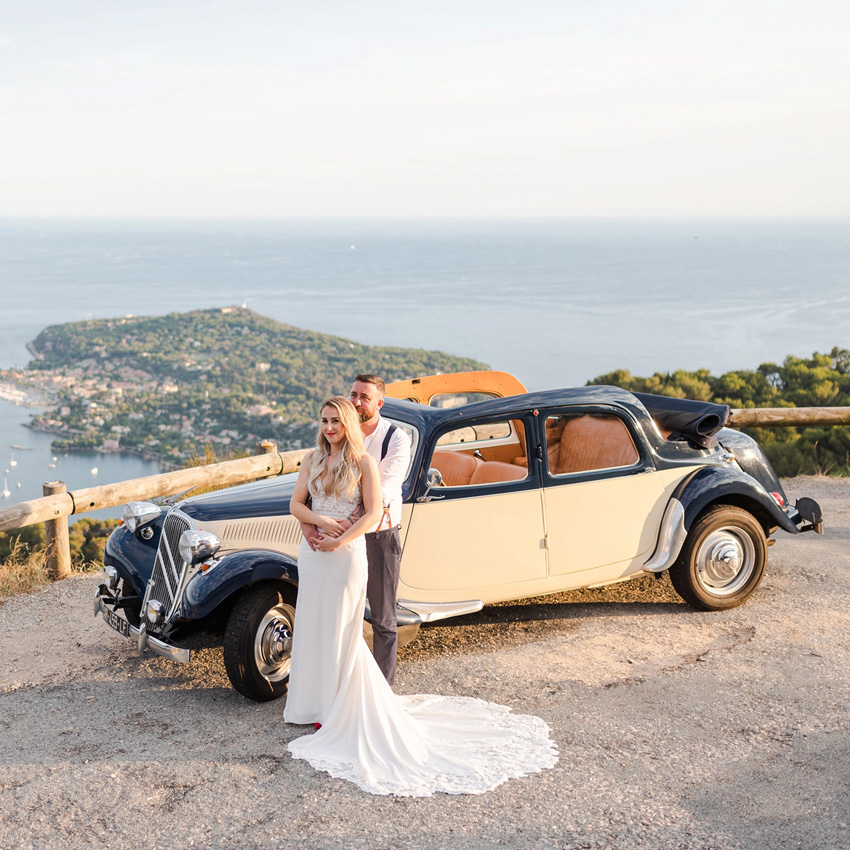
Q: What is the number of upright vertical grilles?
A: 1